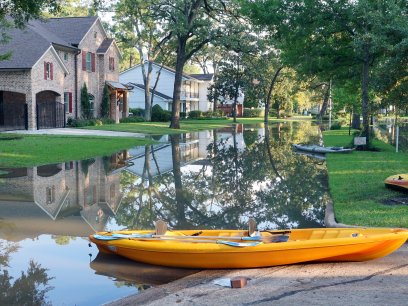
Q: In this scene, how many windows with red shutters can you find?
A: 4